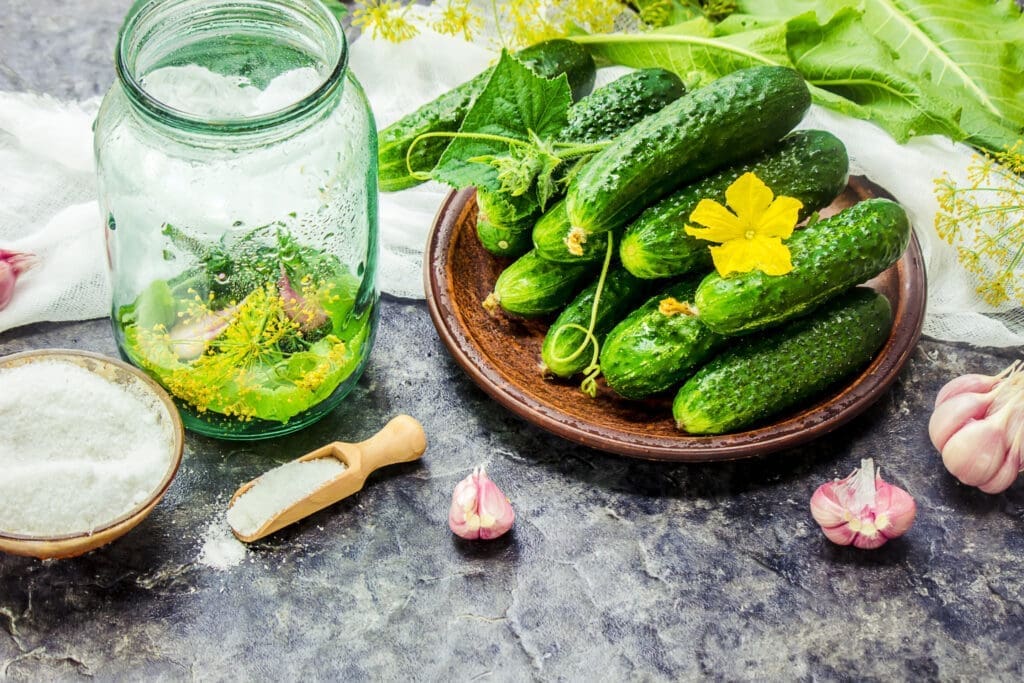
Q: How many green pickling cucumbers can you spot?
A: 11